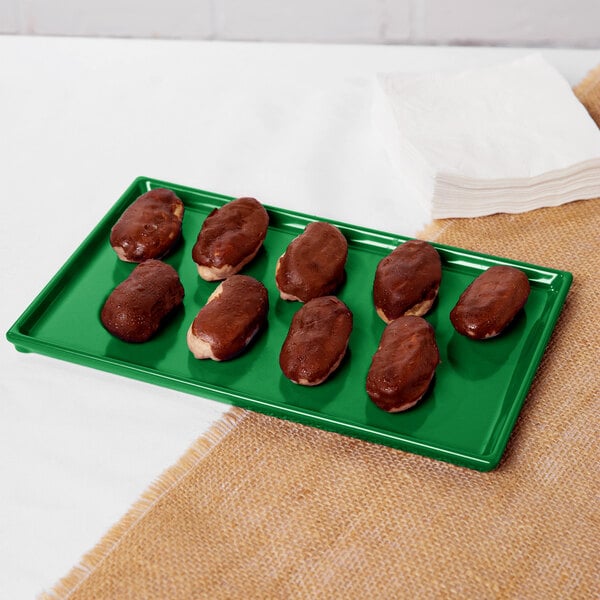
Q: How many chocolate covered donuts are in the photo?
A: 9